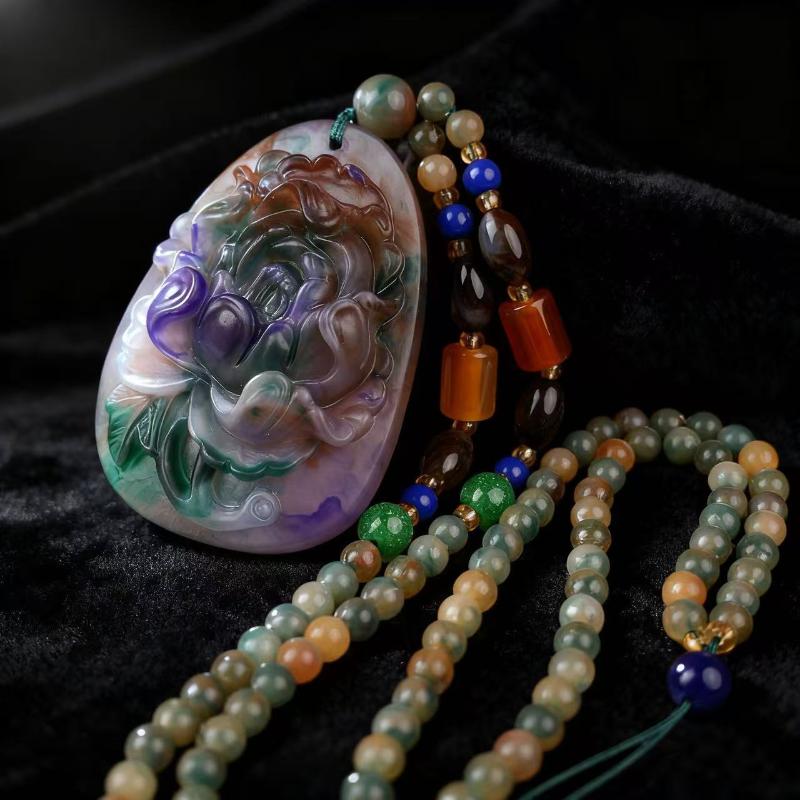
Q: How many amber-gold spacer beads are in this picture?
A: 14